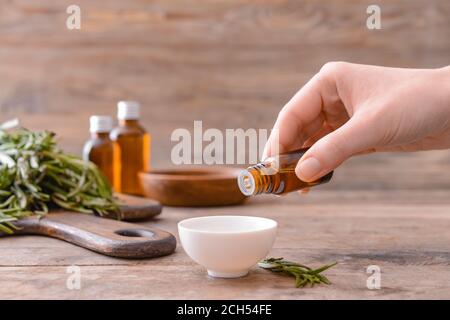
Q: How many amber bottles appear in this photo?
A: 3